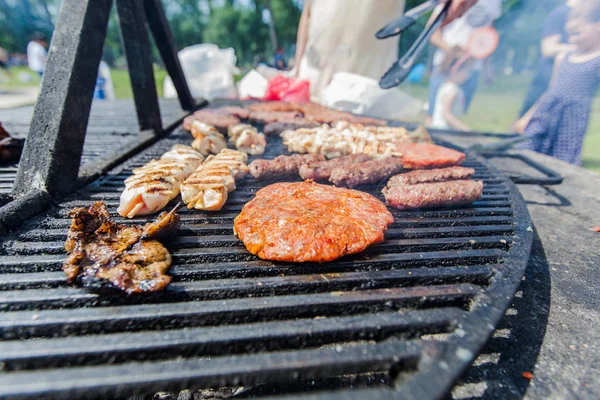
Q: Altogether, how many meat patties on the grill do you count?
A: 2